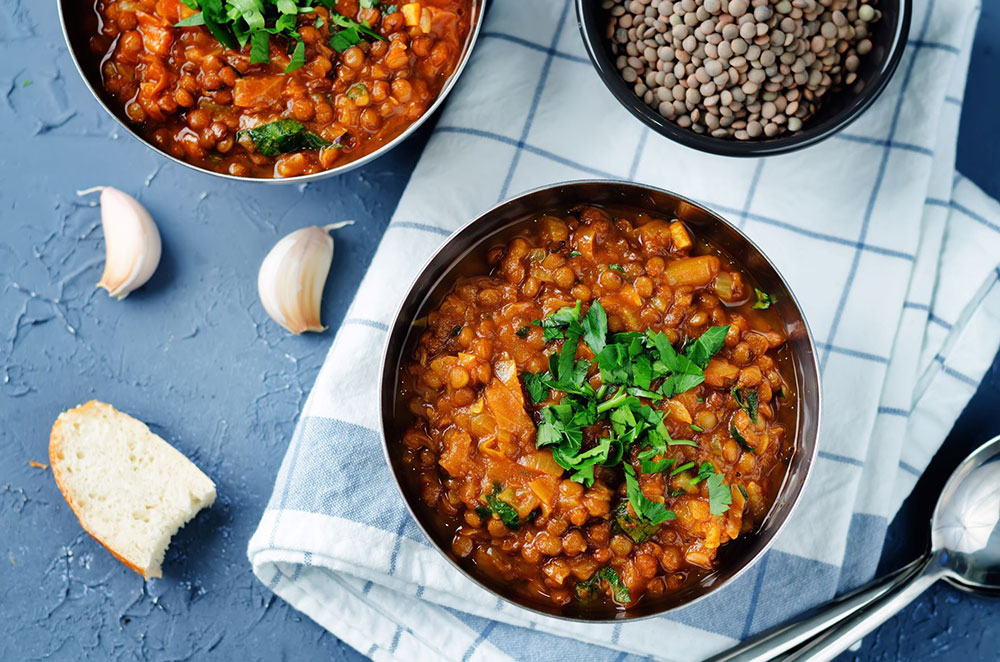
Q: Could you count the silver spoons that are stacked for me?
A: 2